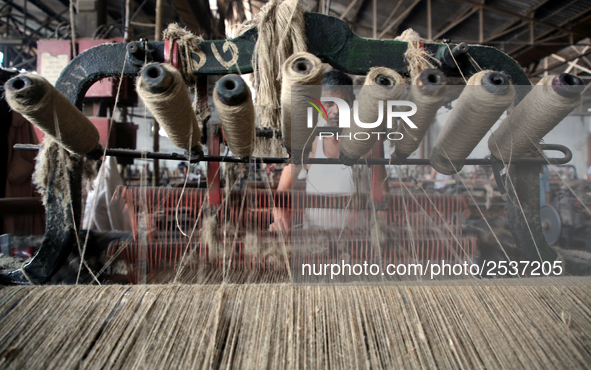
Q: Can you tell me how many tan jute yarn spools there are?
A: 8